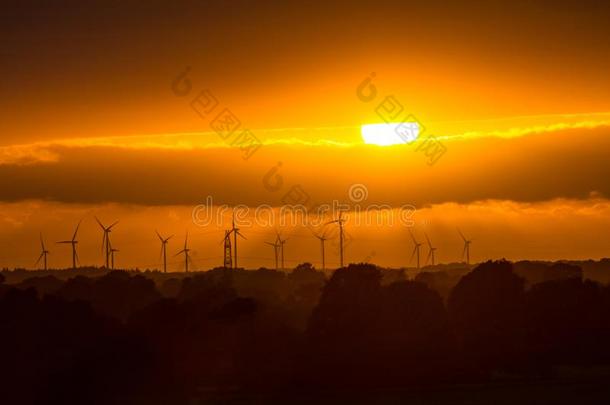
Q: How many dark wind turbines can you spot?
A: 14